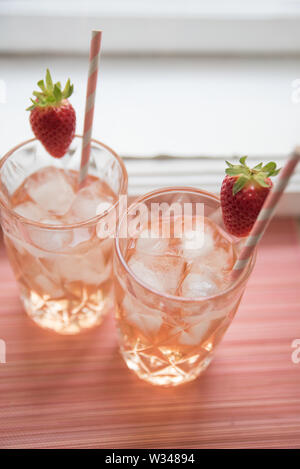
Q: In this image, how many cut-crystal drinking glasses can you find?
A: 2